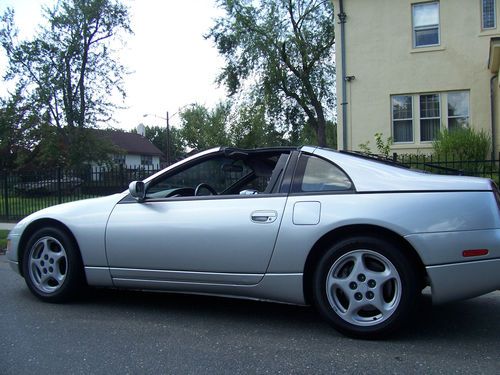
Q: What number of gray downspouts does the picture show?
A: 2